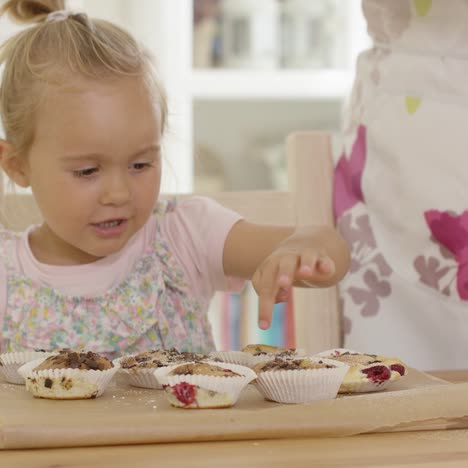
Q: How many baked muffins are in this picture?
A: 7